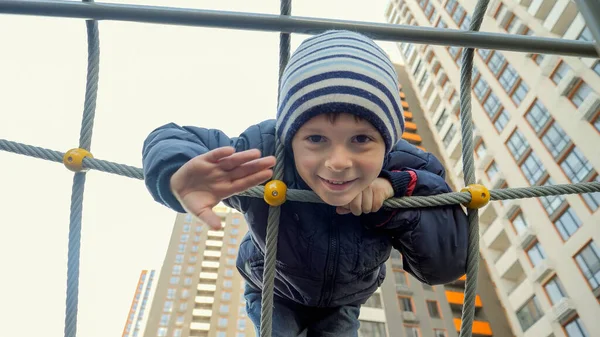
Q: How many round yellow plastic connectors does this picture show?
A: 3